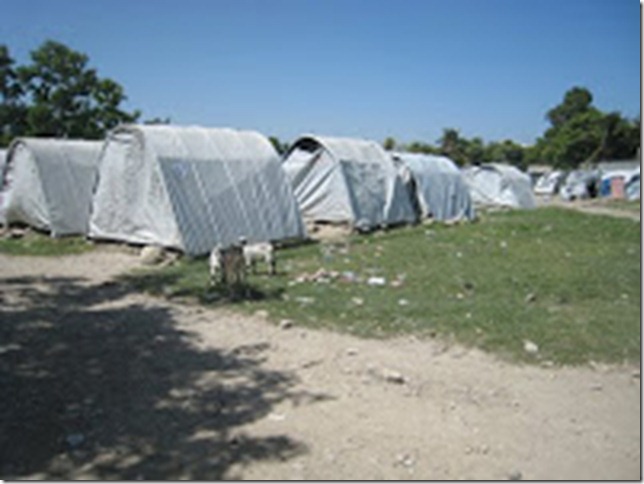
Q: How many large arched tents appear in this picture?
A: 5